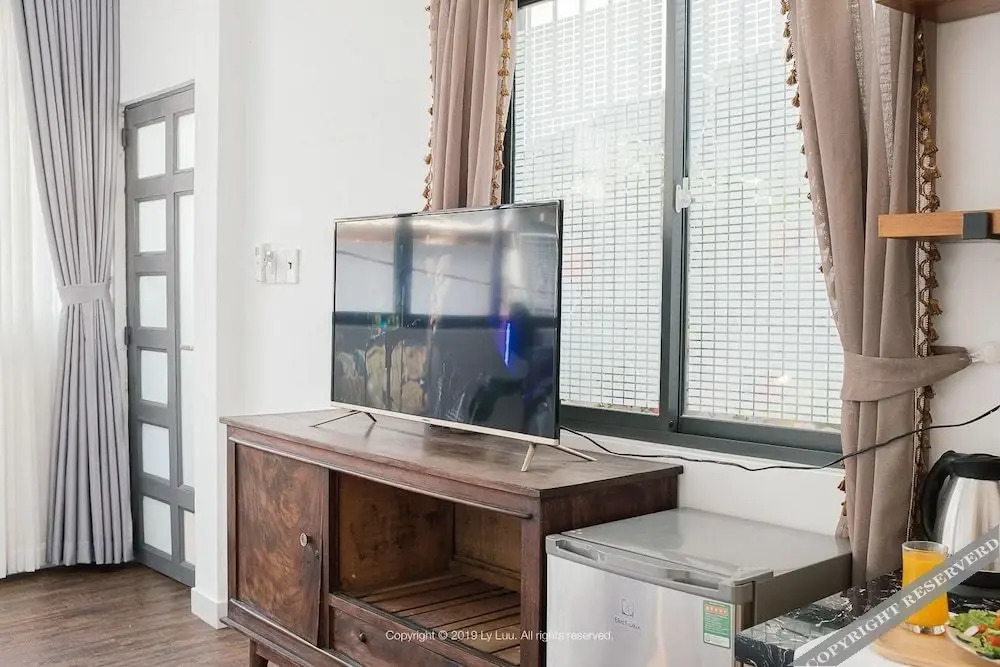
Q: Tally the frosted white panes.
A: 9